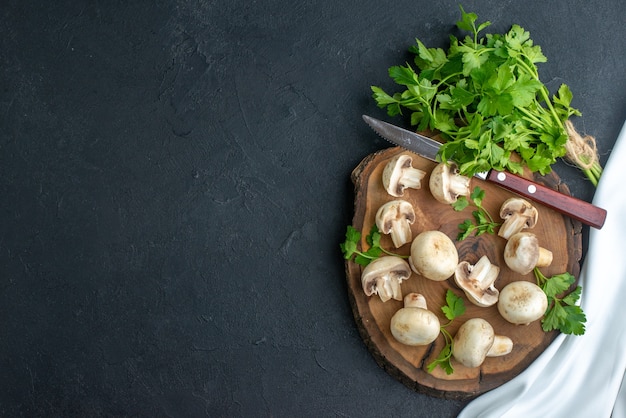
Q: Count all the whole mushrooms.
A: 5